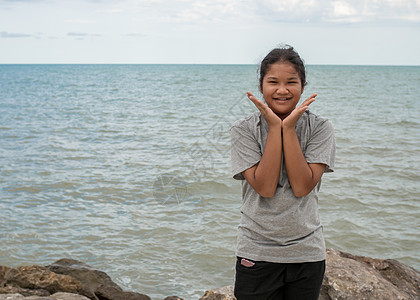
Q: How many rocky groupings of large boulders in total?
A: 2